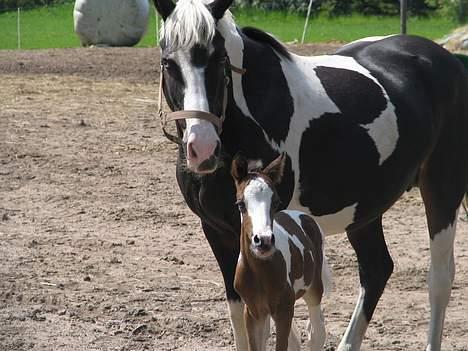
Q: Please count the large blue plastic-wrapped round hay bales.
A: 0